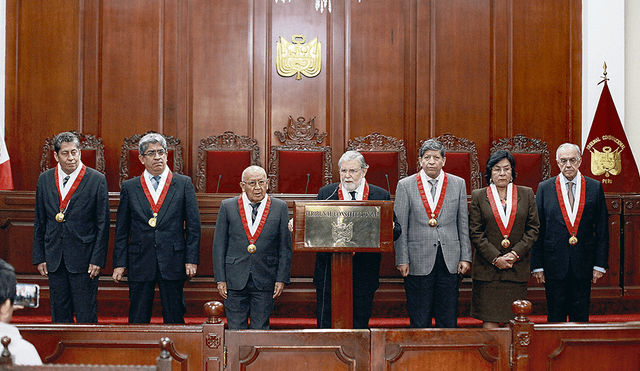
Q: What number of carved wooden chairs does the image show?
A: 7